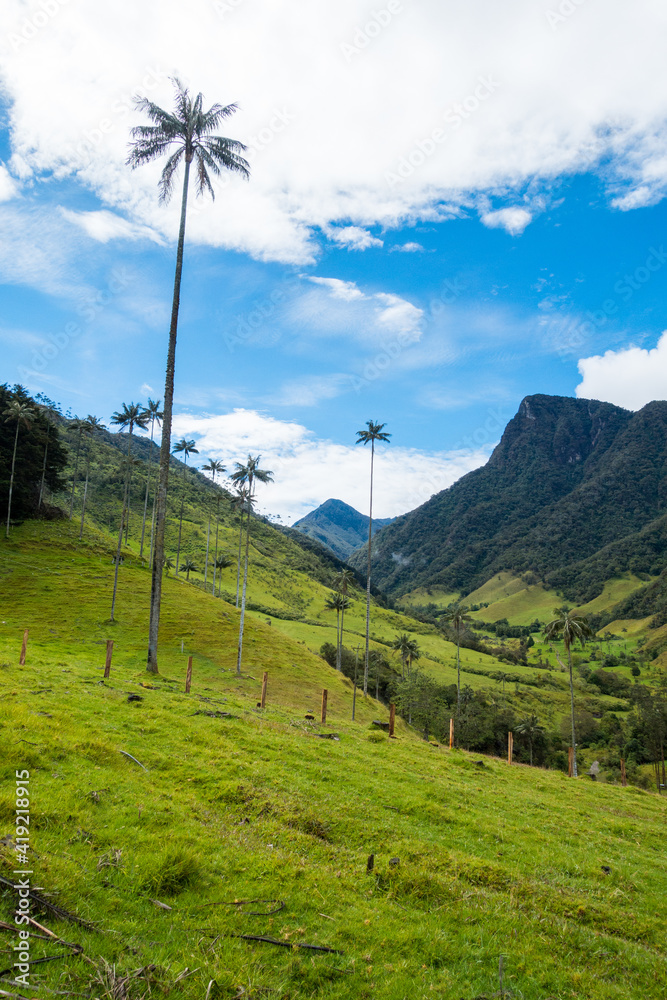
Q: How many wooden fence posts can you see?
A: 10